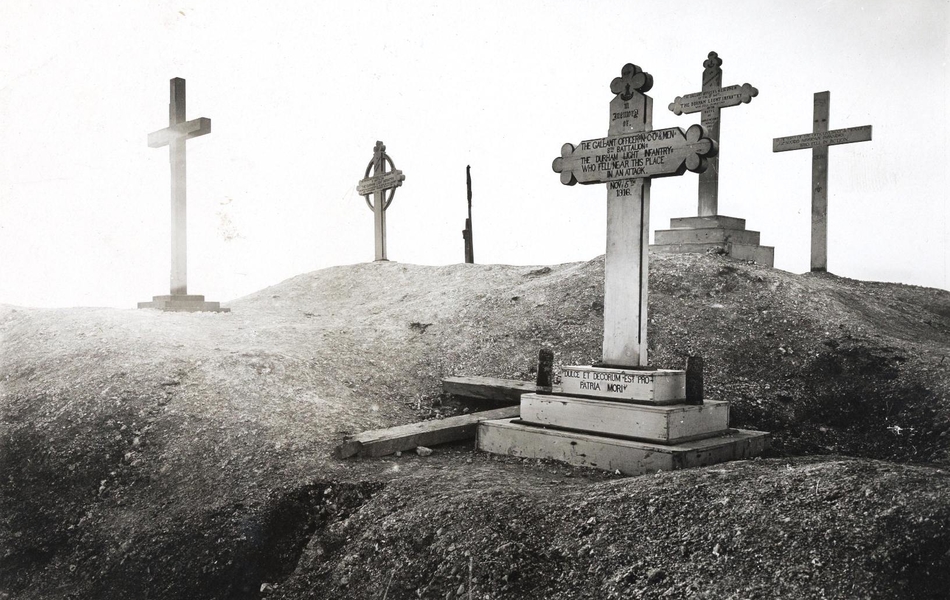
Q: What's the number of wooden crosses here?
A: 5